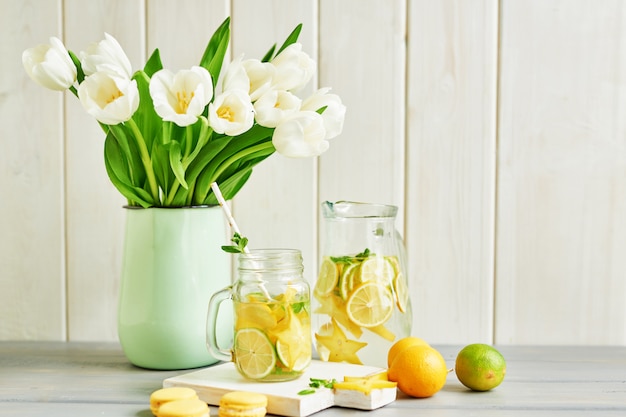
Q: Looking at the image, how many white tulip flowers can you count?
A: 10